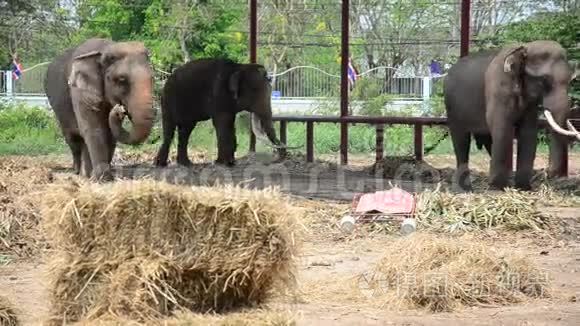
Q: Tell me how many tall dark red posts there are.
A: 3